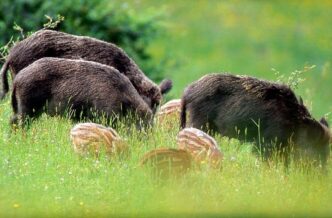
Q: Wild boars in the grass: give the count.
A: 7